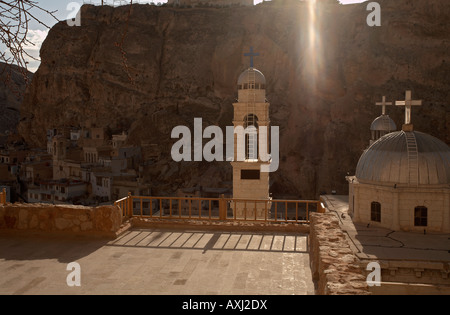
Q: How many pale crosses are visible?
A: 2